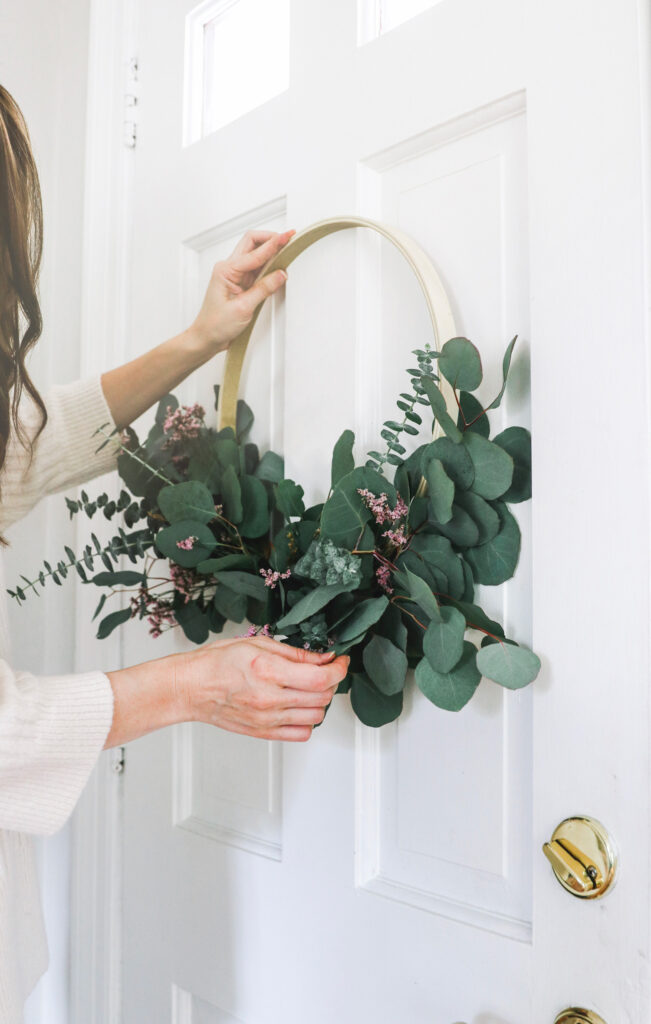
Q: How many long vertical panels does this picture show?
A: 2